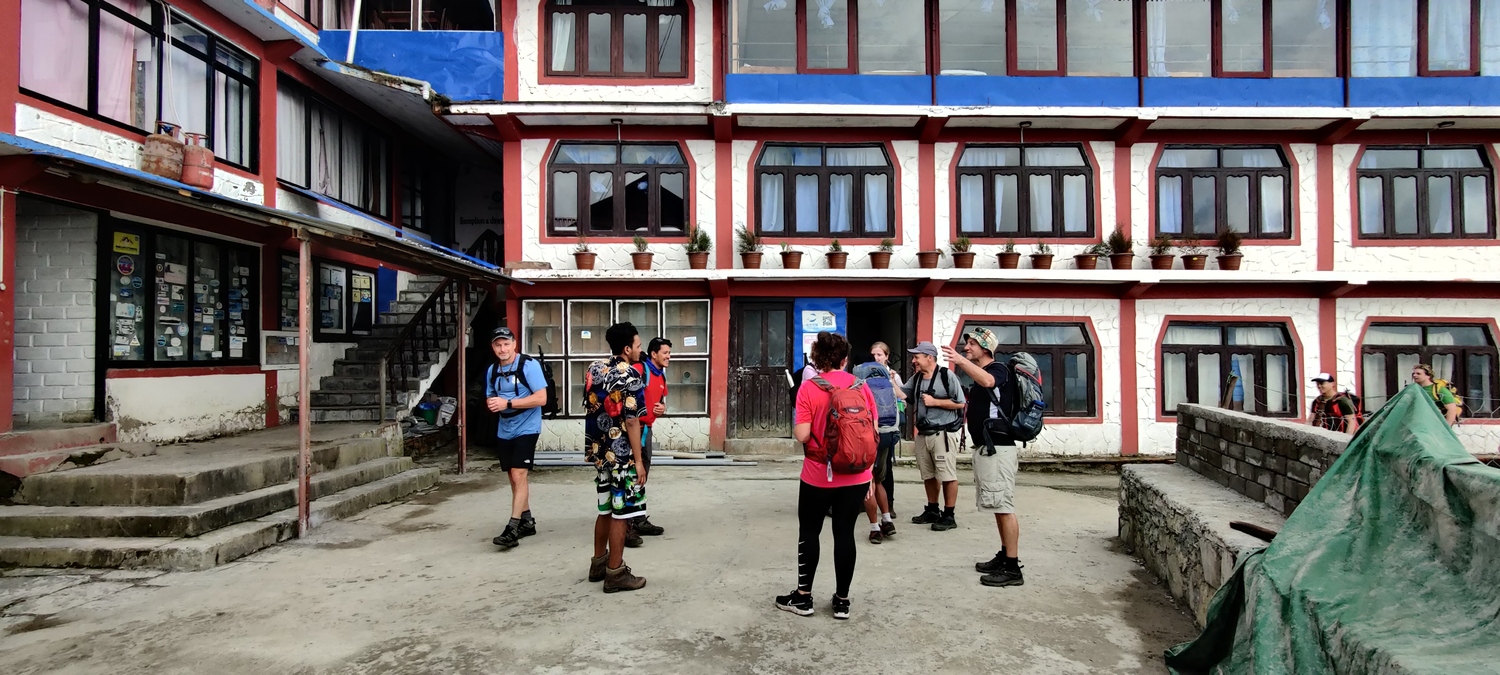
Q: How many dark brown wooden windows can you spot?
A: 9